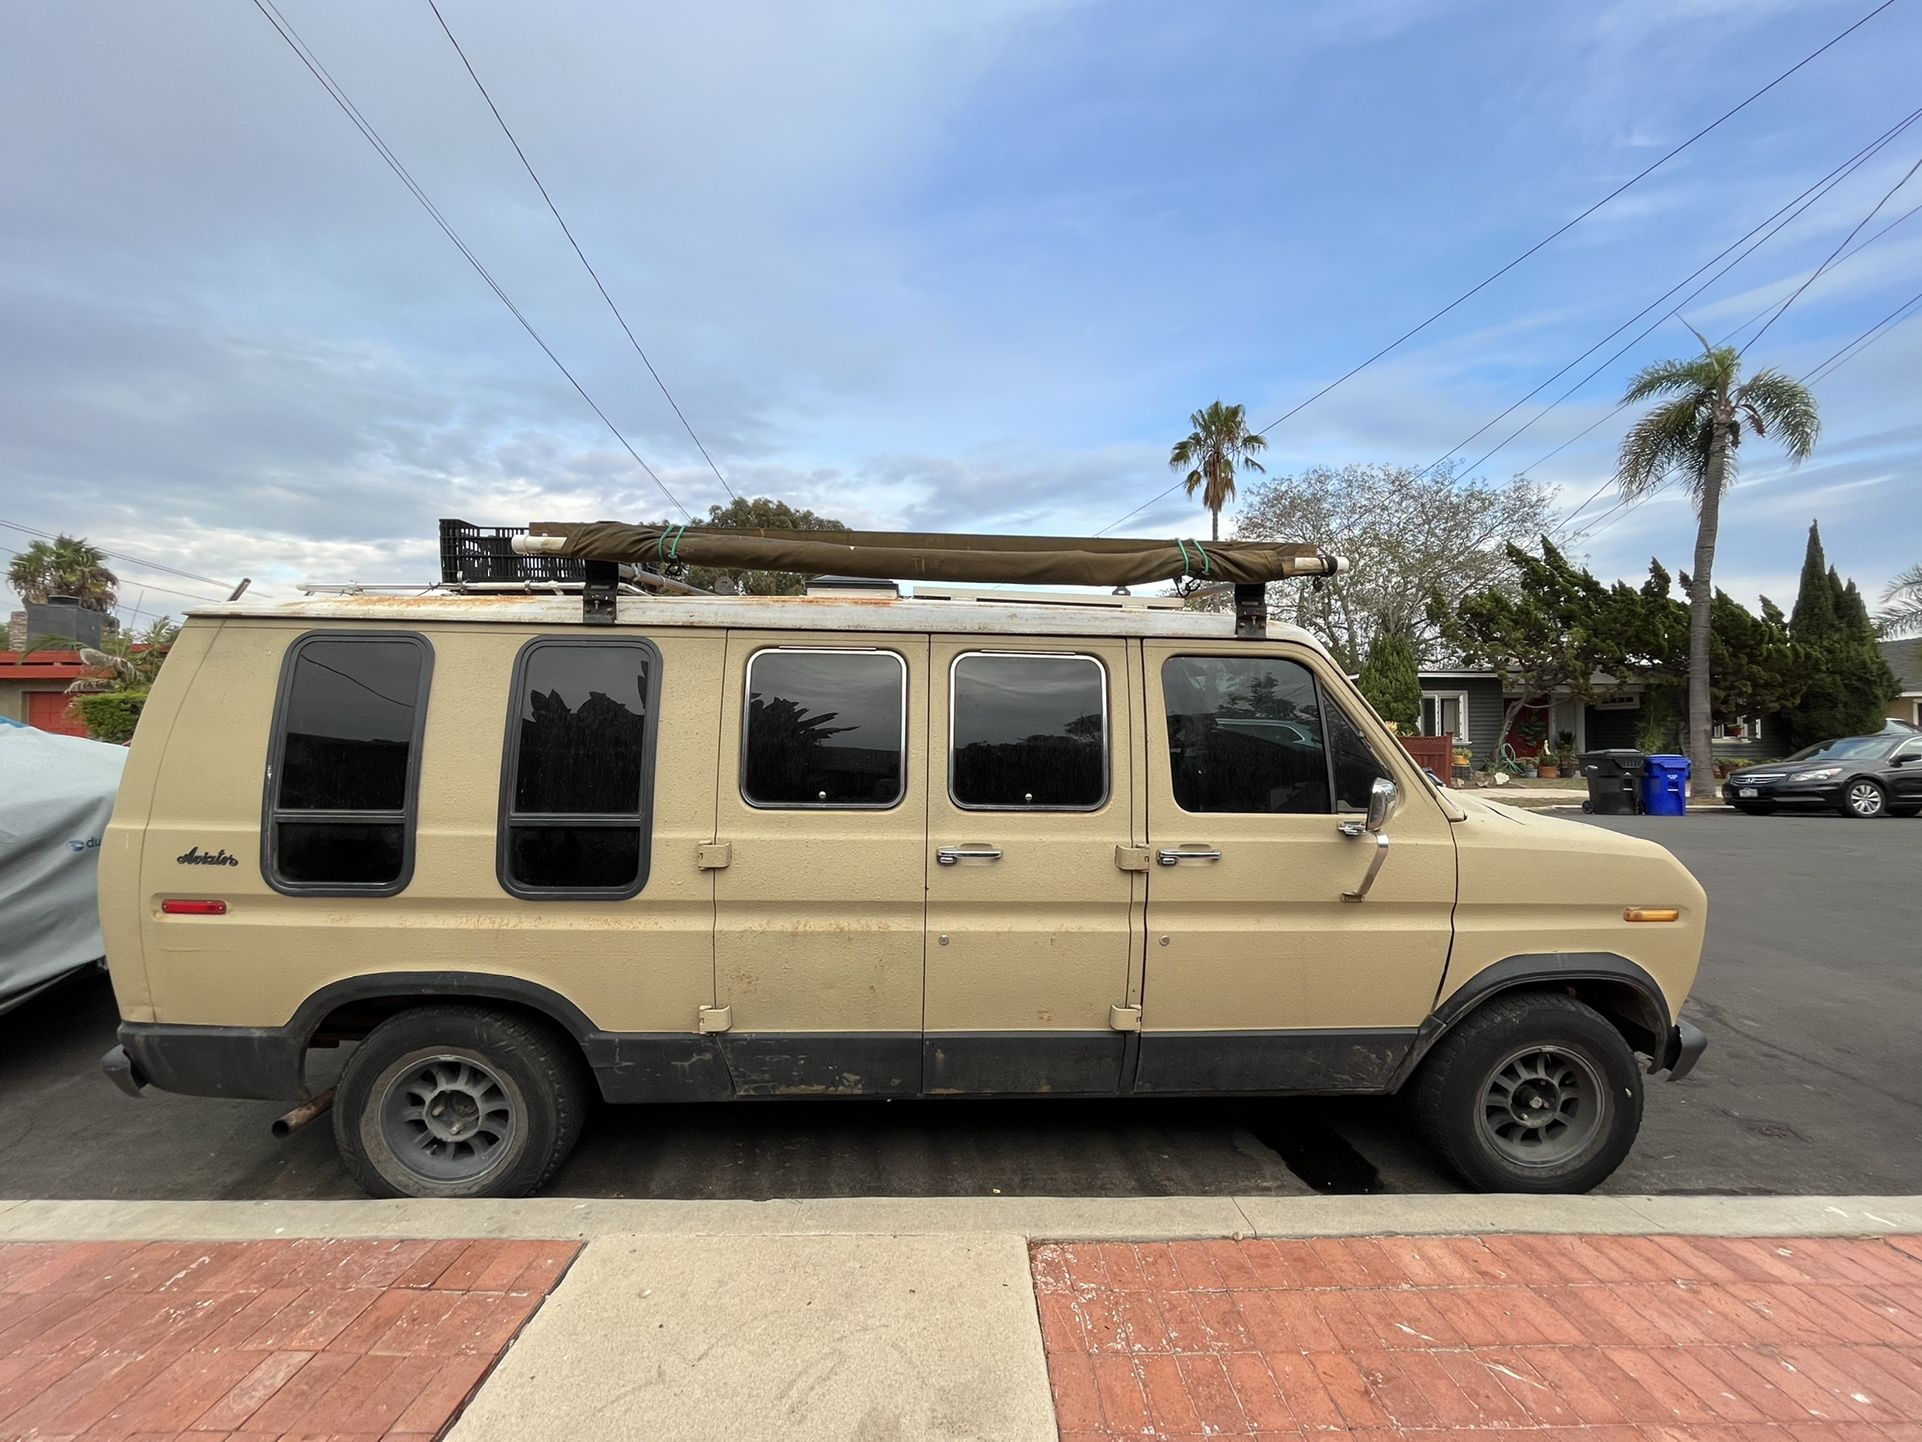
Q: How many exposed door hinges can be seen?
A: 4